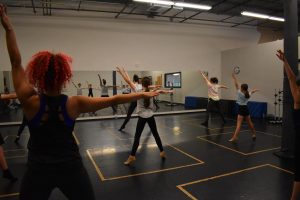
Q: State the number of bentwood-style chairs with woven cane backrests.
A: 0